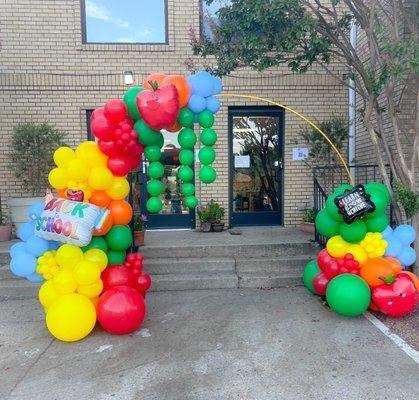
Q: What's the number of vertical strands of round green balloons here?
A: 3